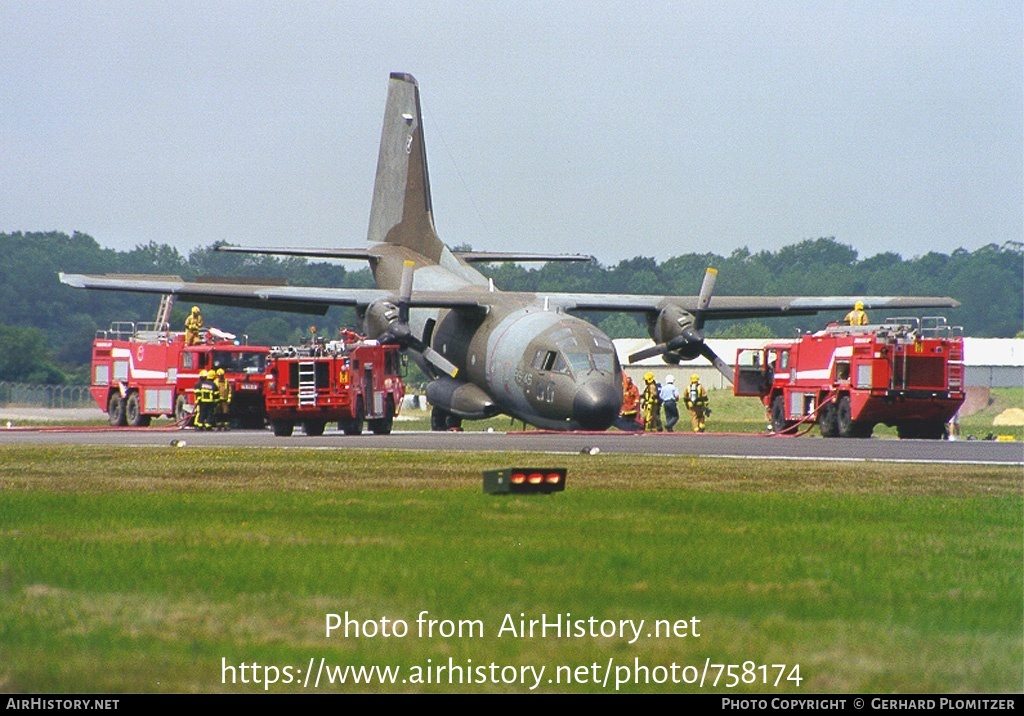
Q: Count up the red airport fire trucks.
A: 3